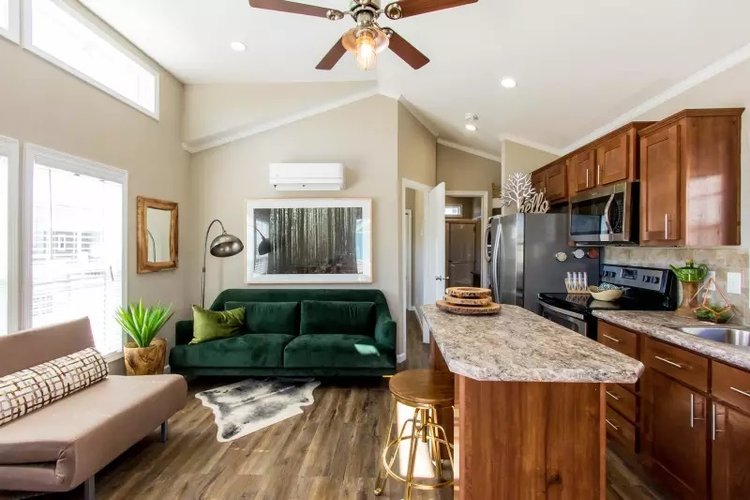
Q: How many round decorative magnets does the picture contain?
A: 3